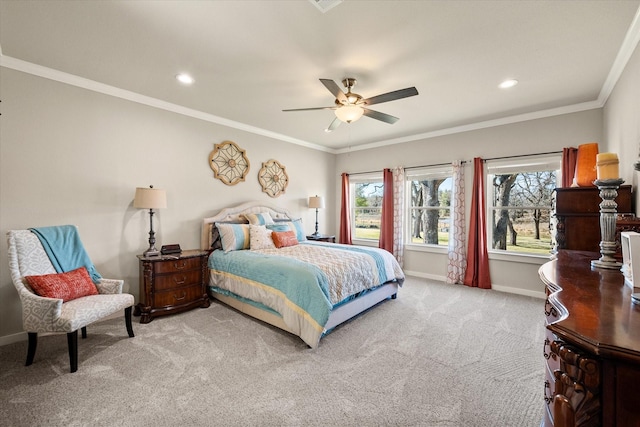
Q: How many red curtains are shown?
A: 4